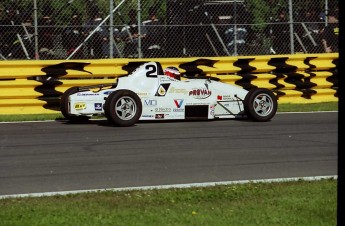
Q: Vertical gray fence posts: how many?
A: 6